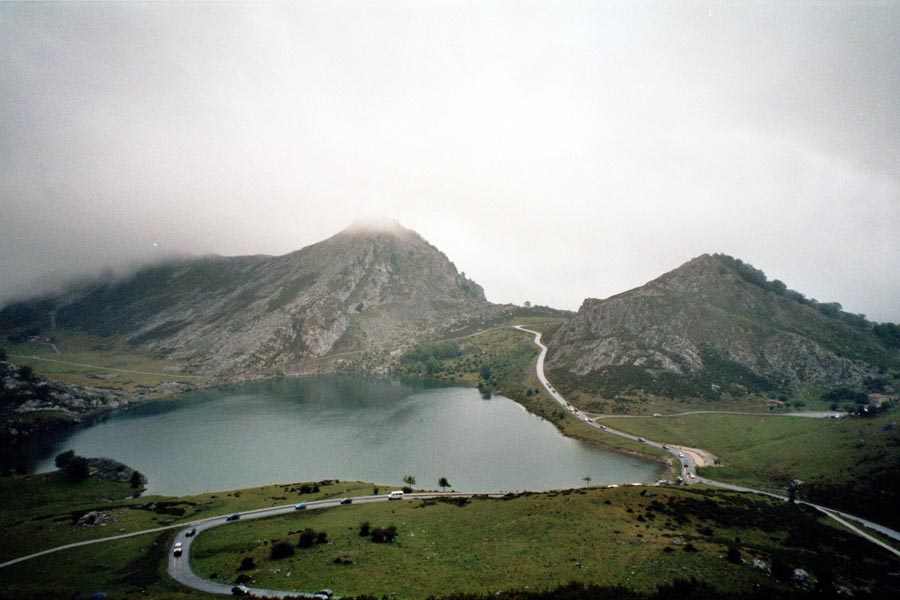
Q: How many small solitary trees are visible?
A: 3